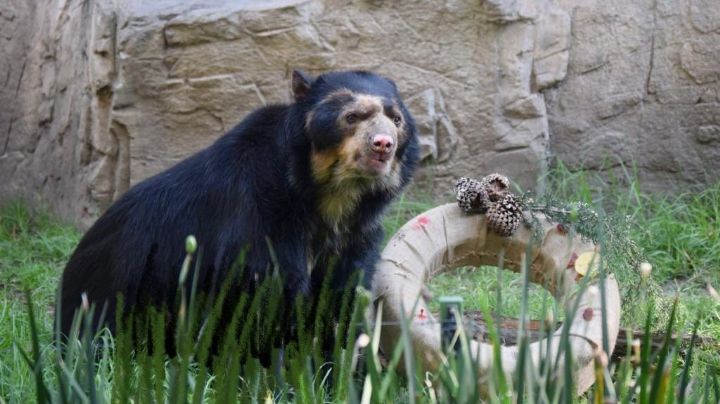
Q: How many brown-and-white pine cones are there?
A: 3